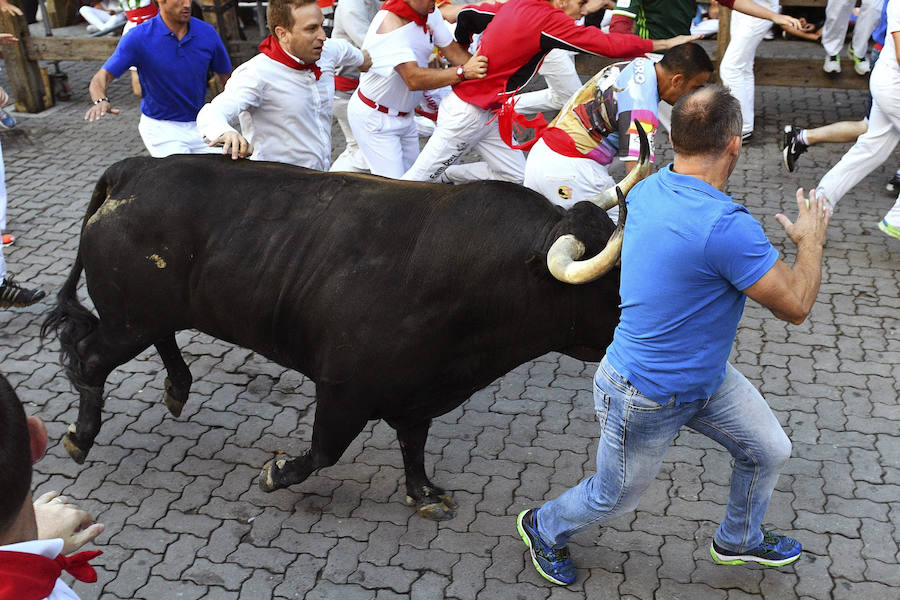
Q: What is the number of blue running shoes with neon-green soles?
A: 2